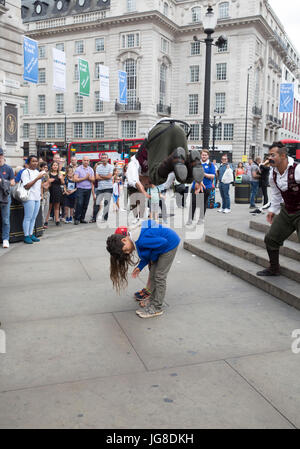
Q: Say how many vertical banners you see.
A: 6